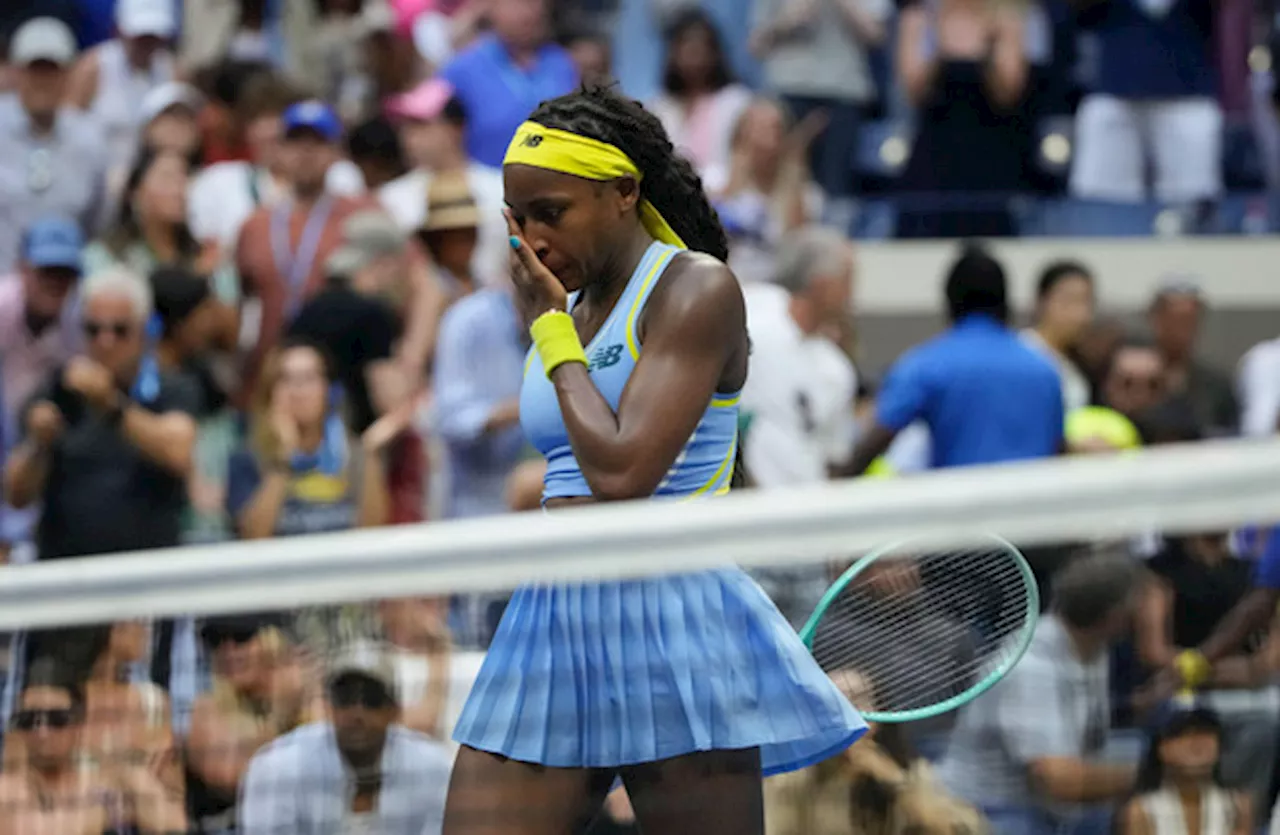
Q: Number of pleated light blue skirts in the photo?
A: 1